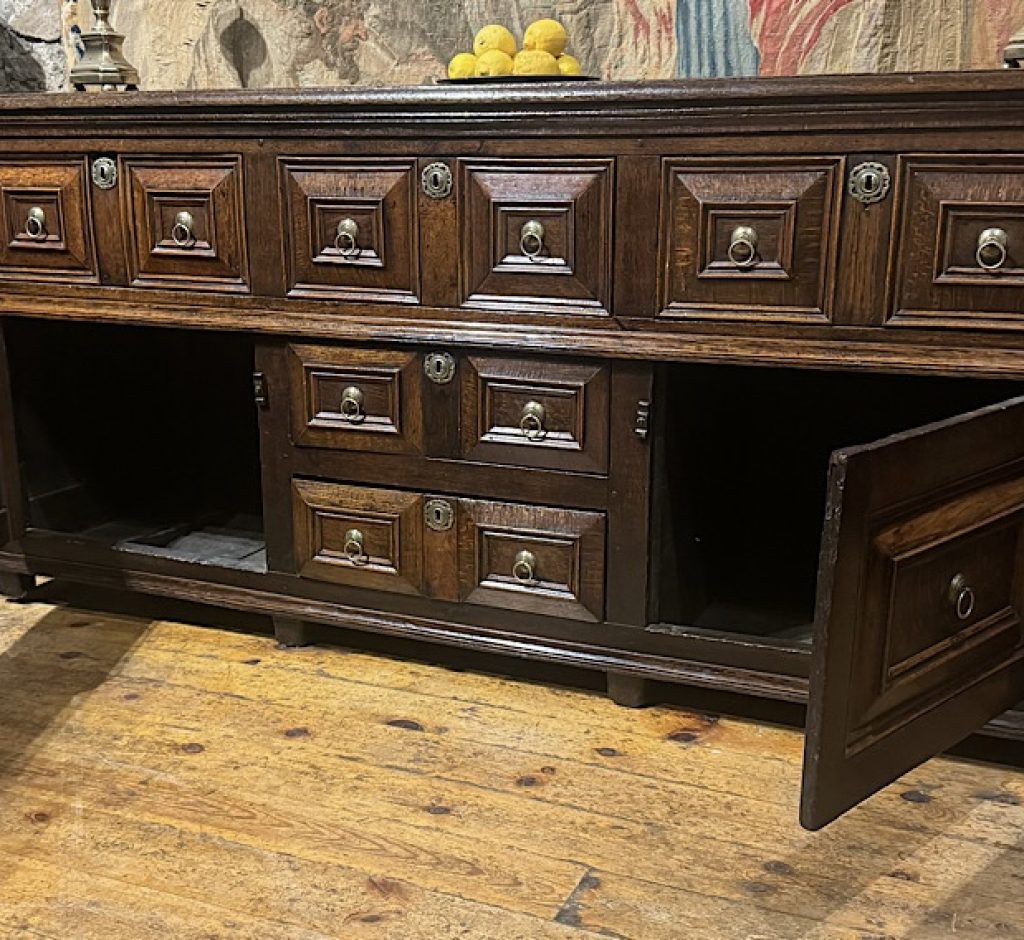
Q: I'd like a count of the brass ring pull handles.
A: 11